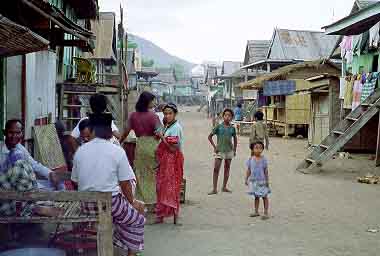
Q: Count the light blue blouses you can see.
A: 1